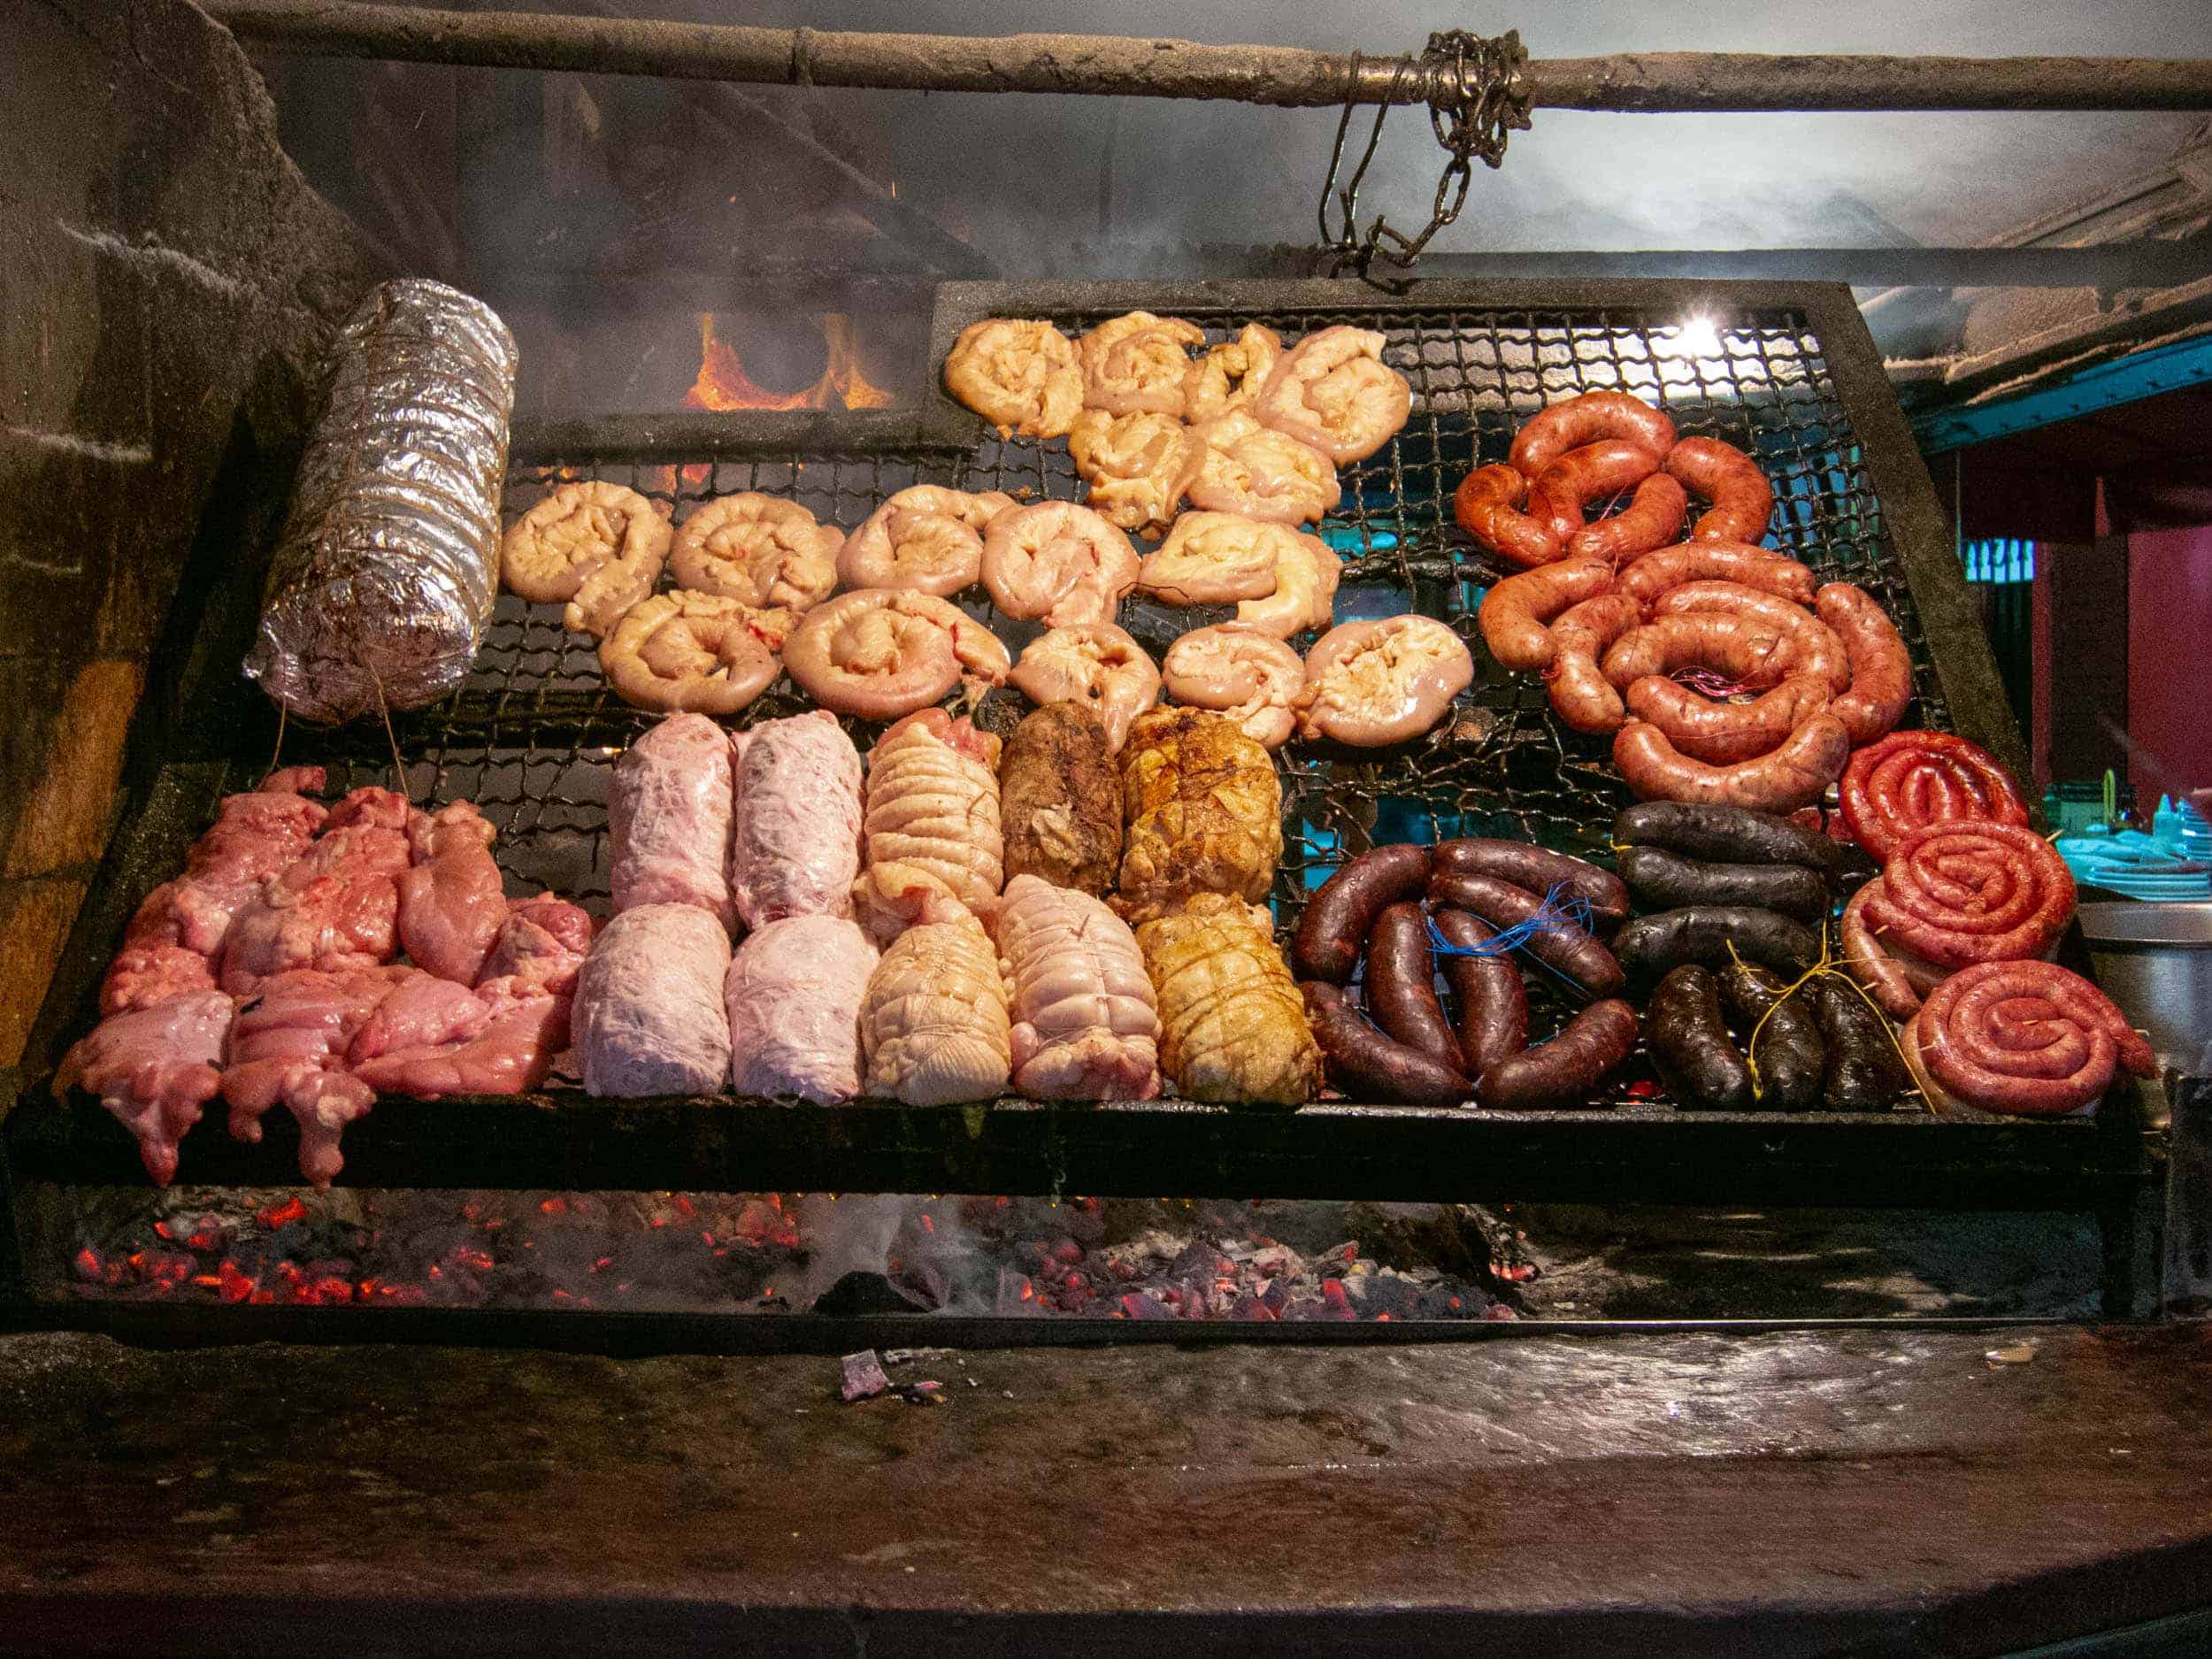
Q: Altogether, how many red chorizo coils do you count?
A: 3